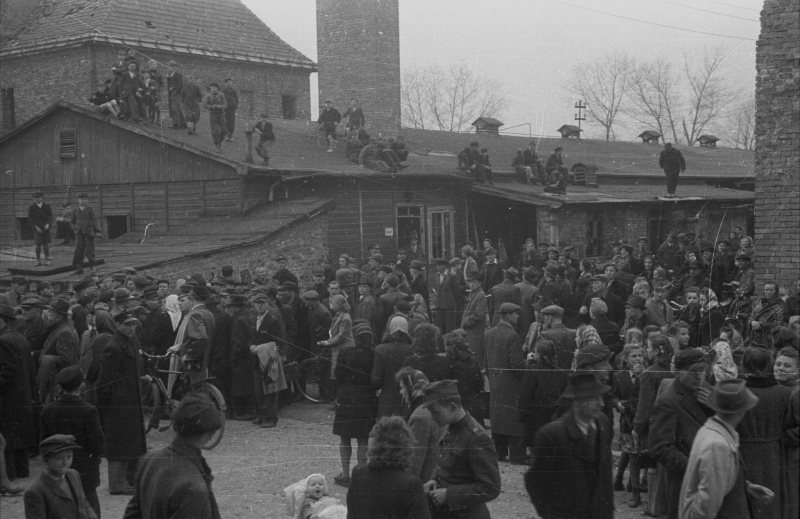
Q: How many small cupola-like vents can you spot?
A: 4